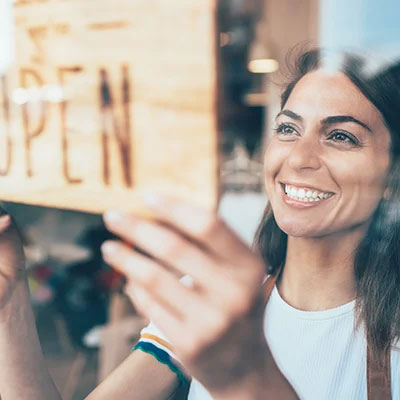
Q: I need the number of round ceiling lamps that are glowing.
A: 1